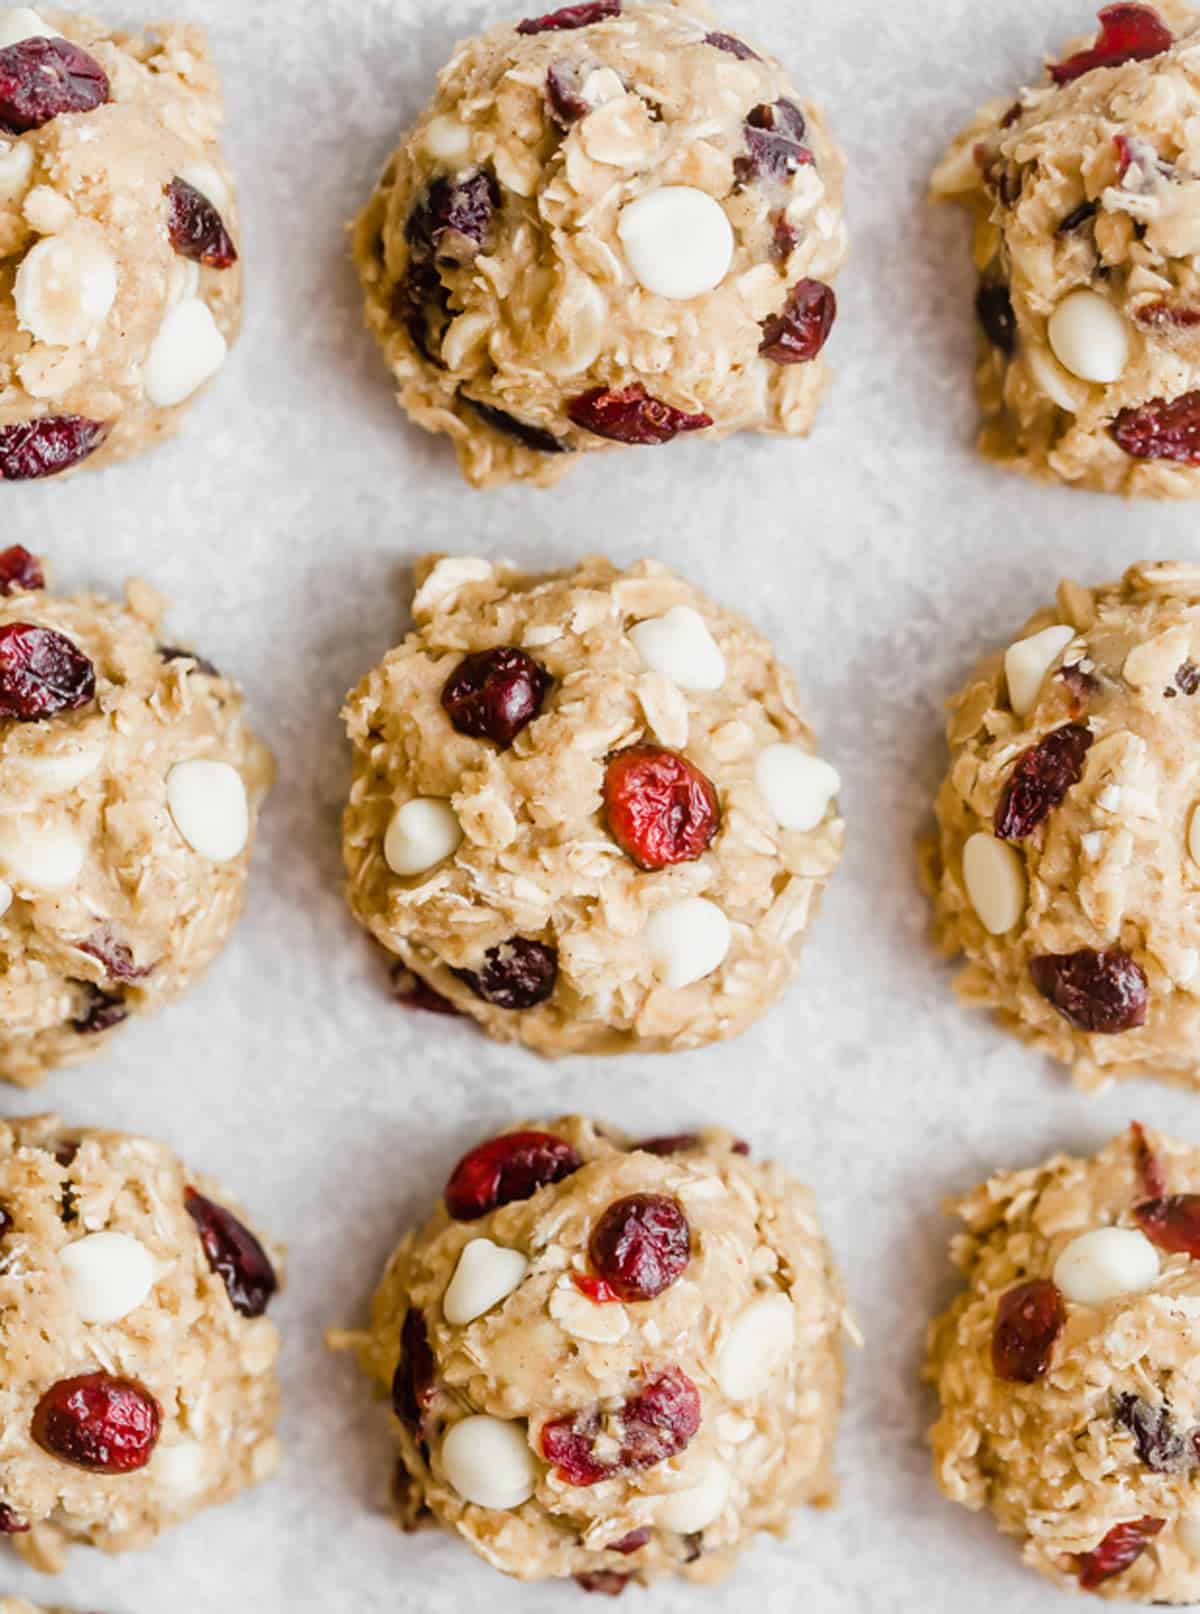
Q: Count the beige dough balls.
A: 9